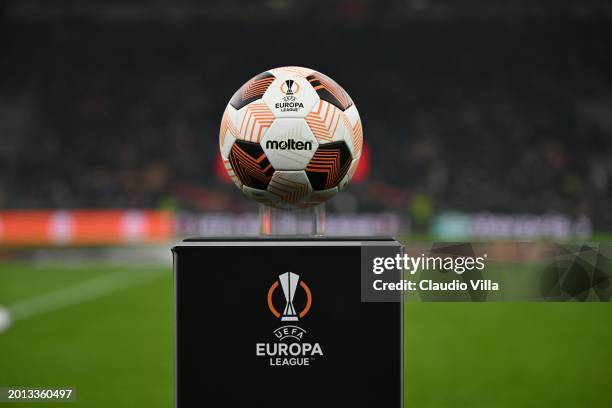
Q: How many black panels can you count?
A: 4